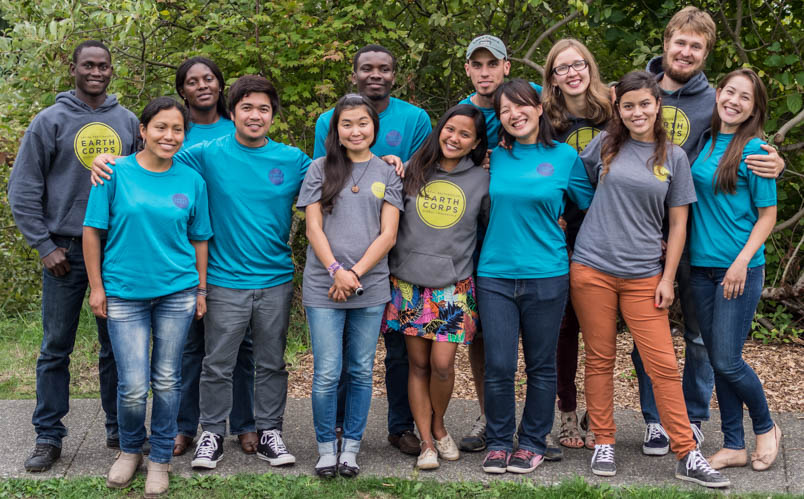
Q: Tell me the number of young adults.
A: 13